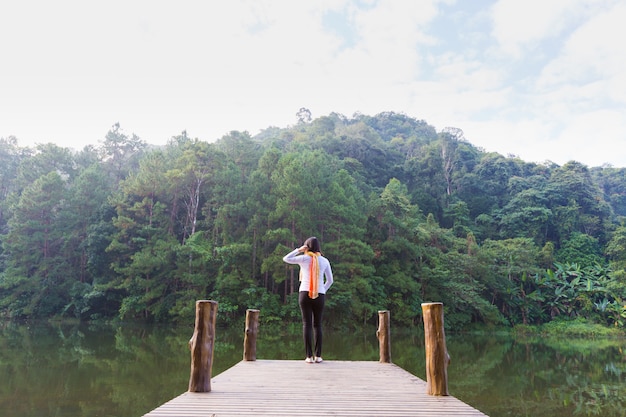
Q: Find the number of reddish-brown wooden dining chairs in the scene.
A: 0